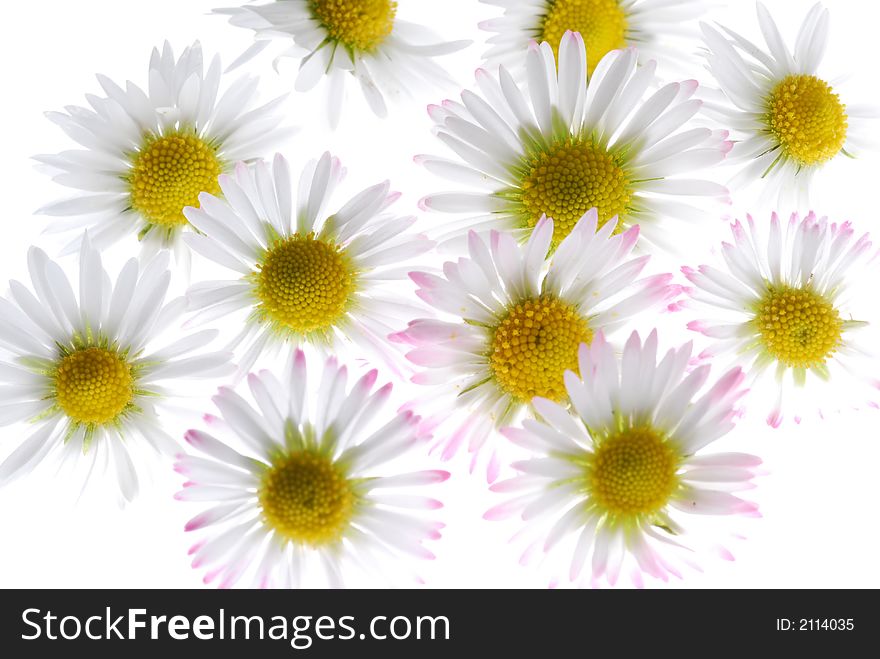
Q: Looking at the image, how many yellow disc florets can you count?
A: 11